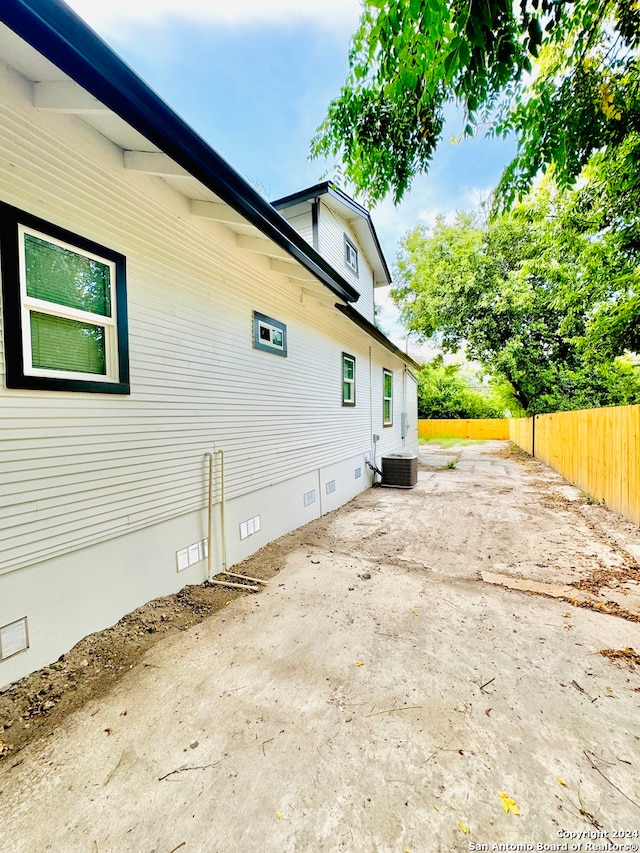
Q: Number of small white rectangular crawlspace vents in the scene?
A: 6